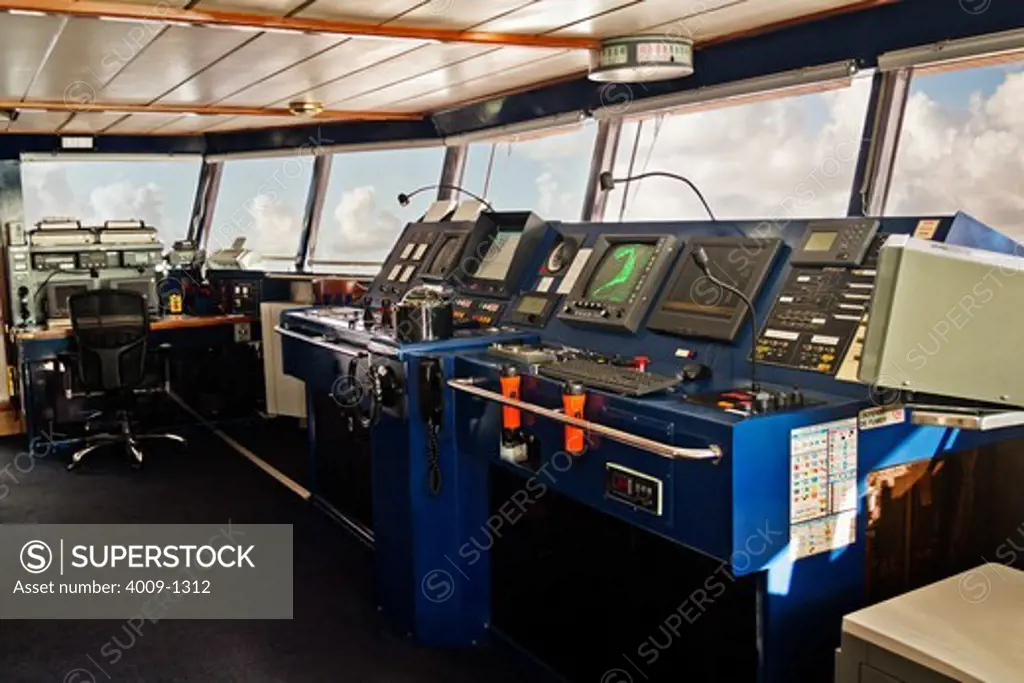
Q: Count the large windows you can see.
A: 6